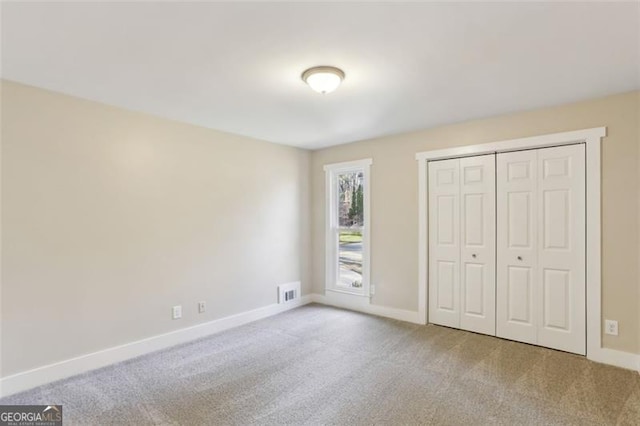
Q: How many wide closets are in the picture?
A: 1